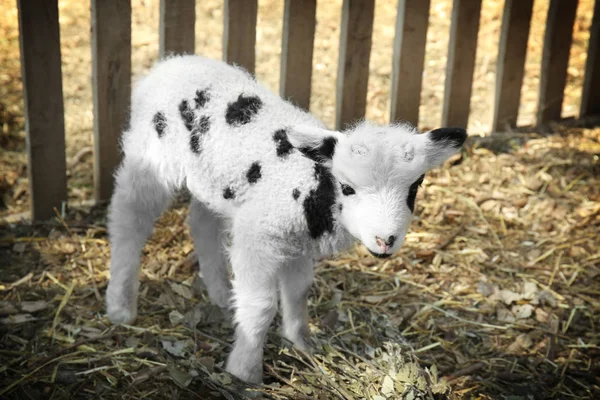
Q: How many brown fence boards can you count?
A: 11